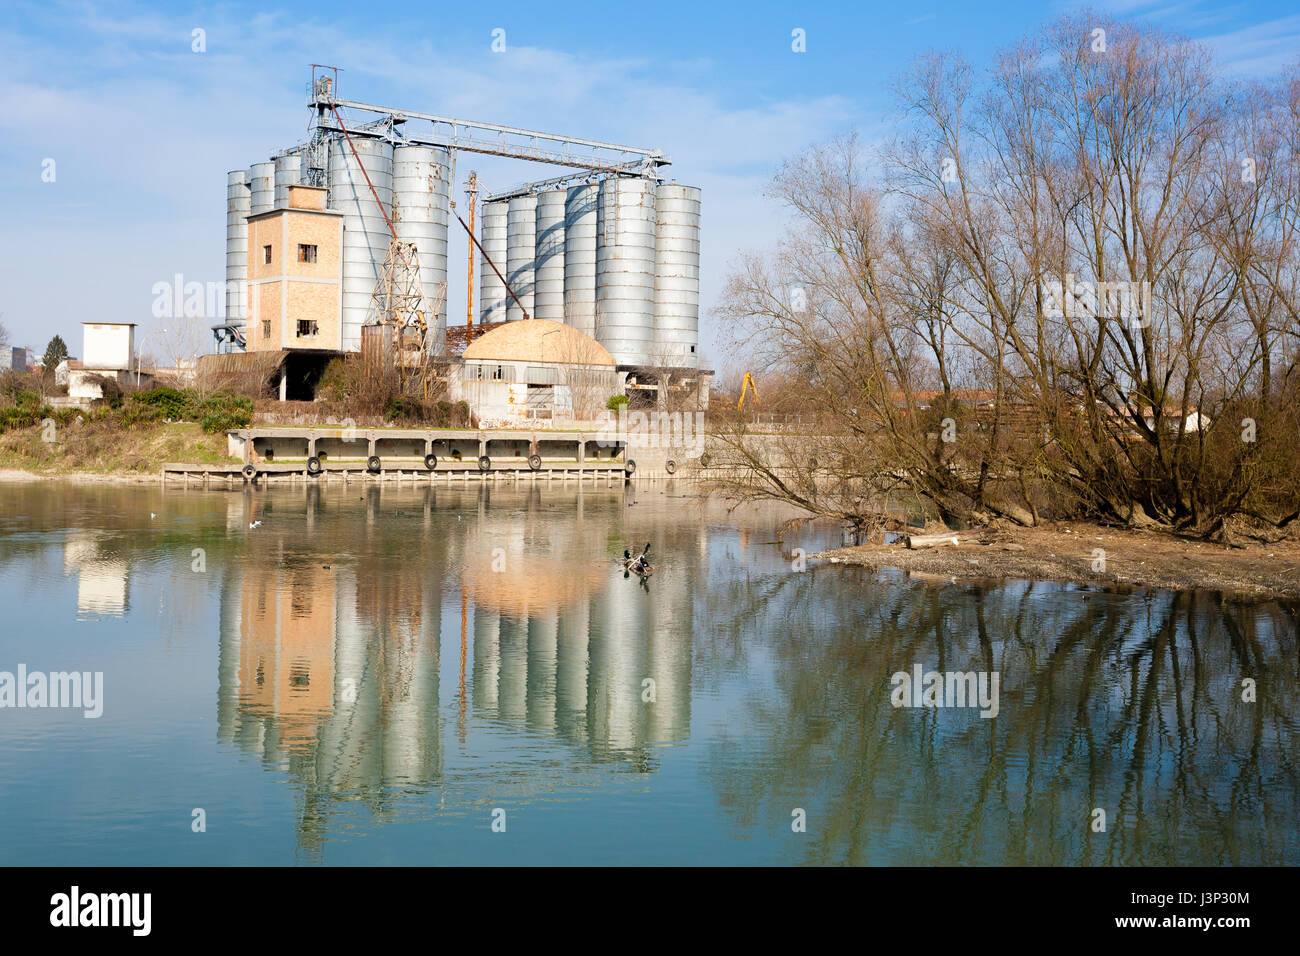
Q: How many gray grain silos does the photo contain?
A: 12